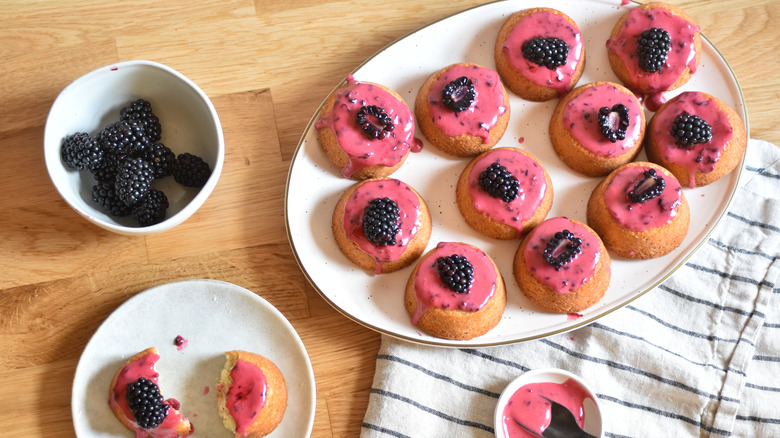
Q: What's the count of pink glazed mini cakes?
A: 12